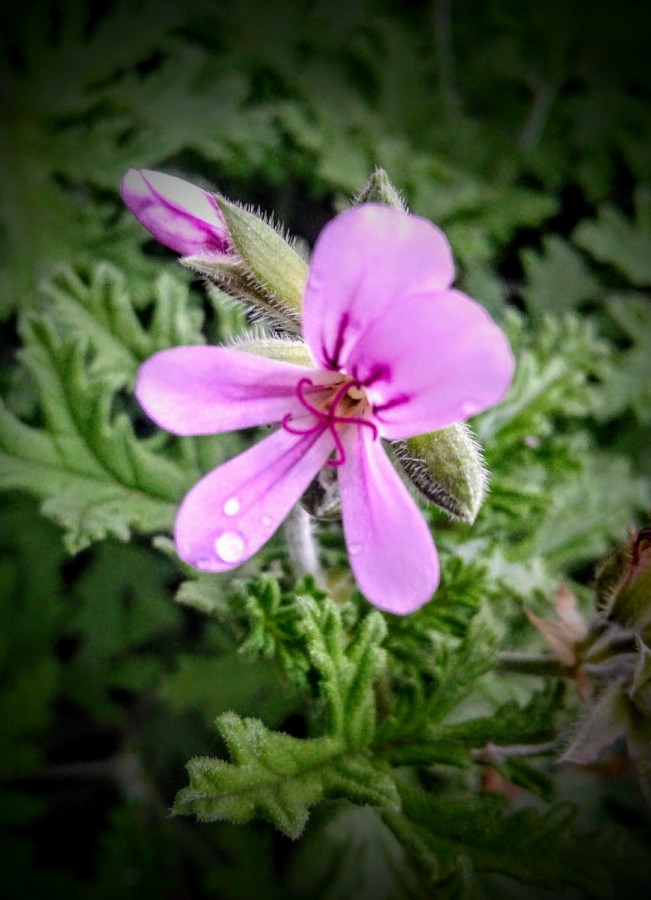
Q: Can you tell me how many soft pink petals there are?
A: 5